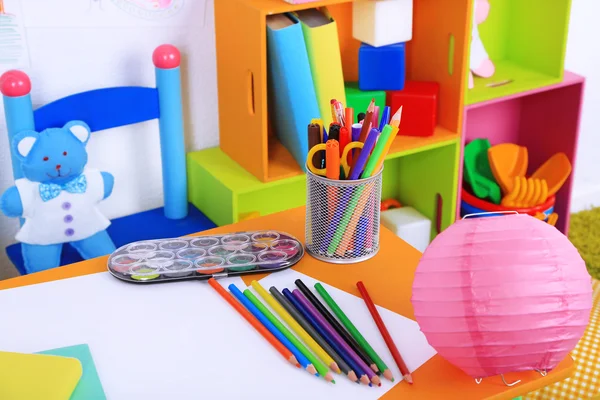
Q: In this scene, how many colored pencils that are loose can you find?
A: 10